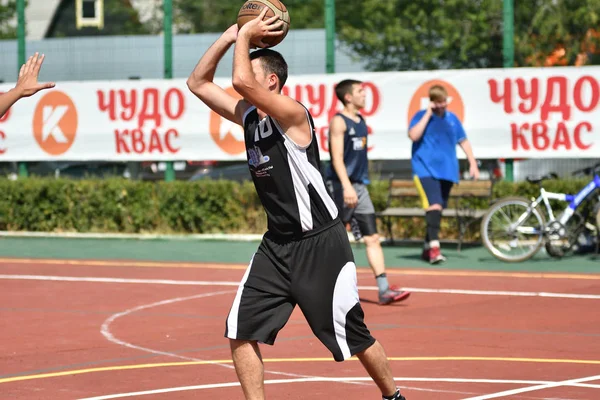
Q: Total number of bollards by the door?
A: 0